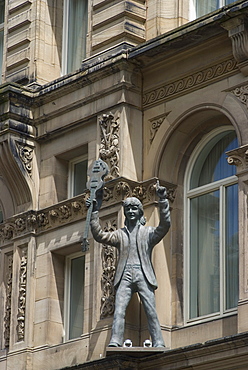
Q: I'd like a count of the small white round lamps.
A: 2